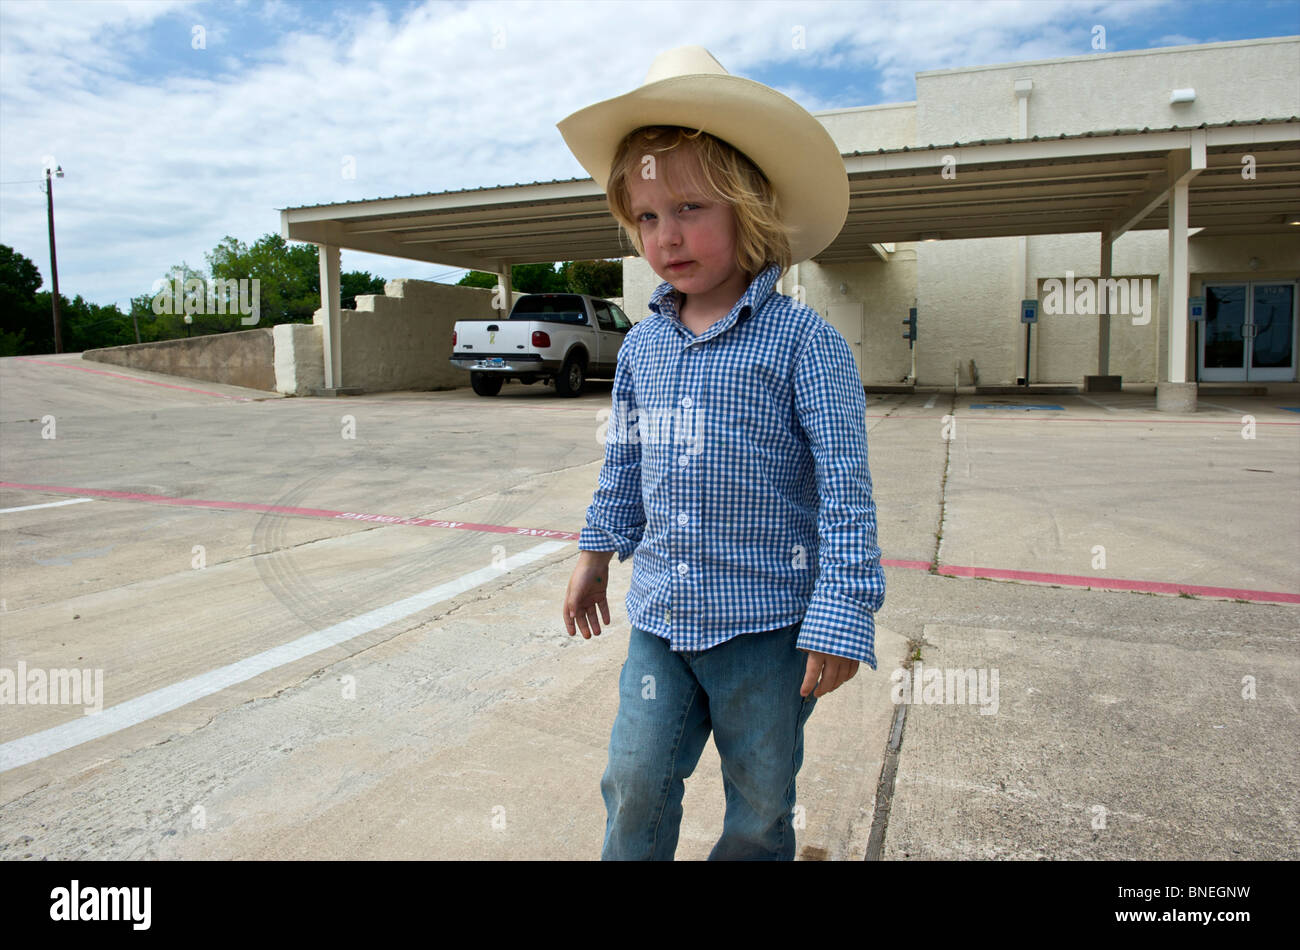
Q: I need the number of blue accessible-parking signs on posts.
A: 2